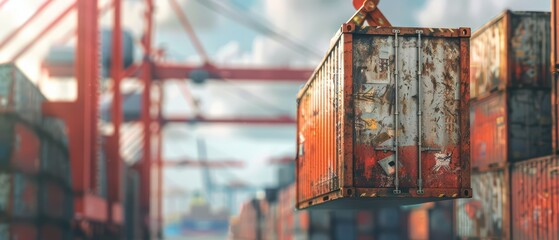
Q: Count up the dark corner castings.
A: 4